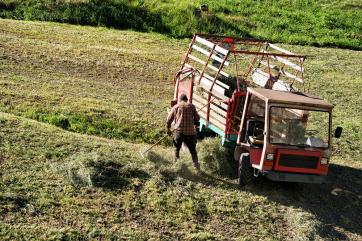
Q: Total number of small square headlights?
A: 2